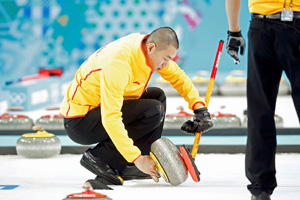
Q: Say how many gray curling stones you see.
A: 12